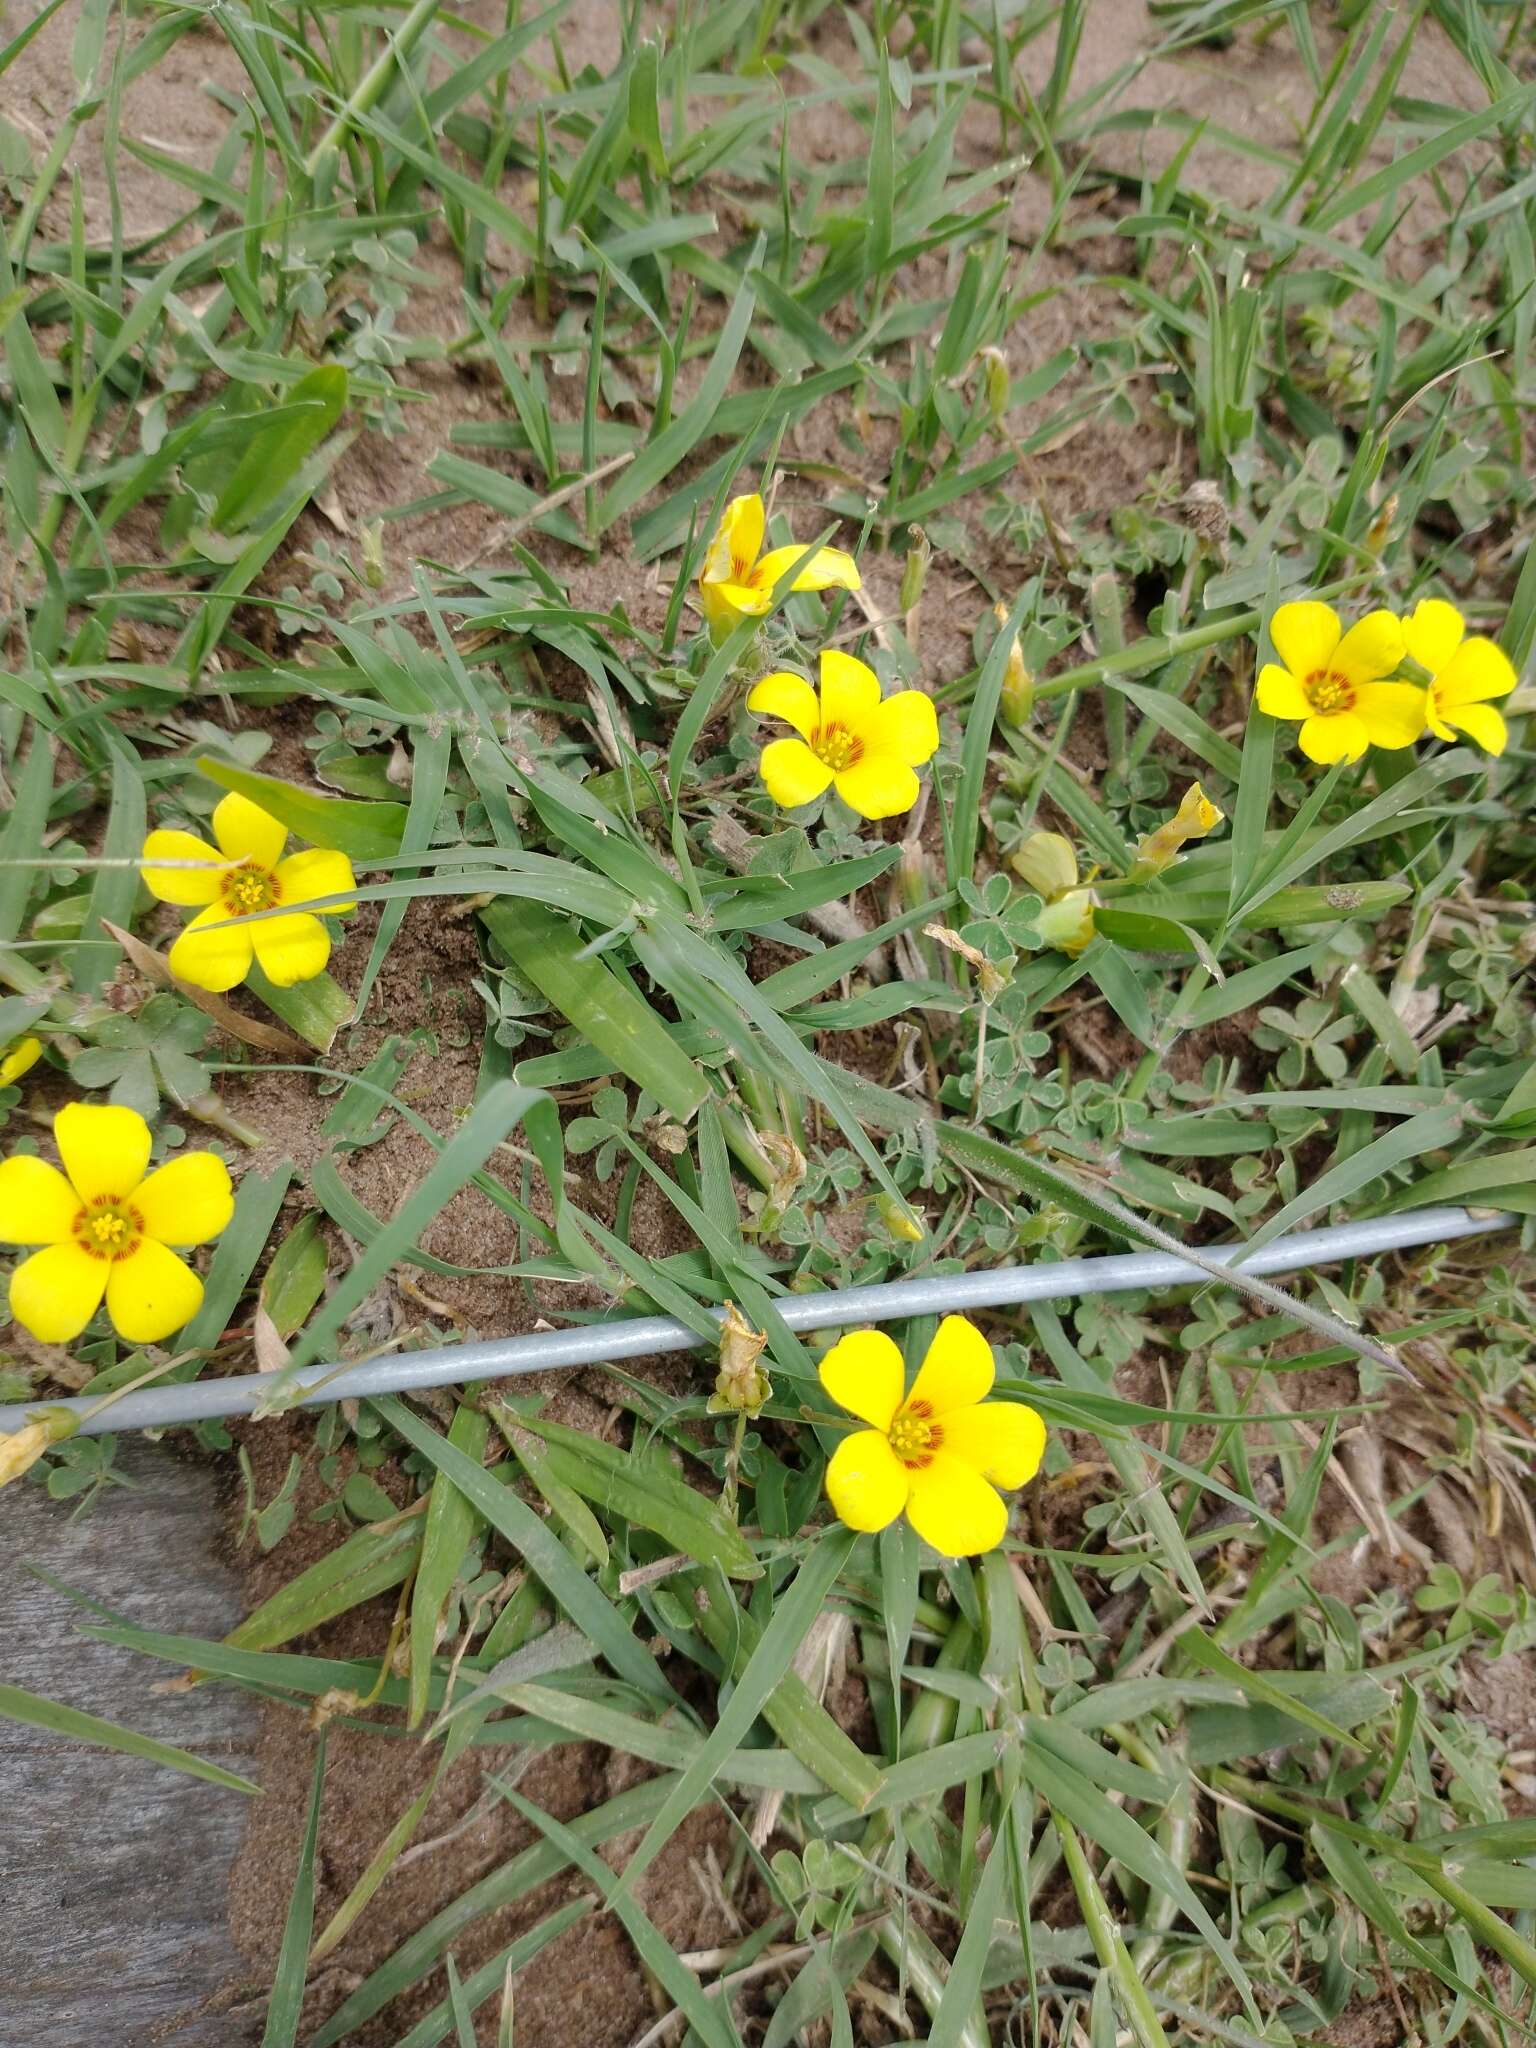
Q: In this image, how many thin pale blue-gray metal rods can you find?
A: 1